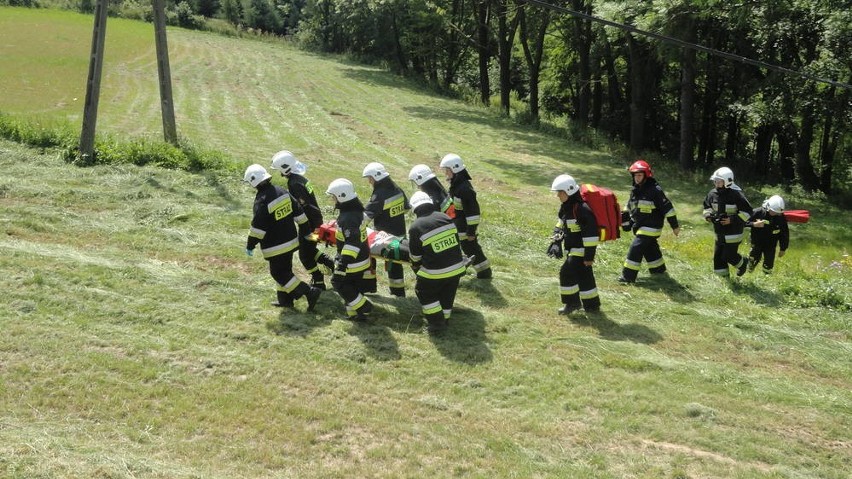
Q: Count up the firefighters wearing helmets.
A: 11